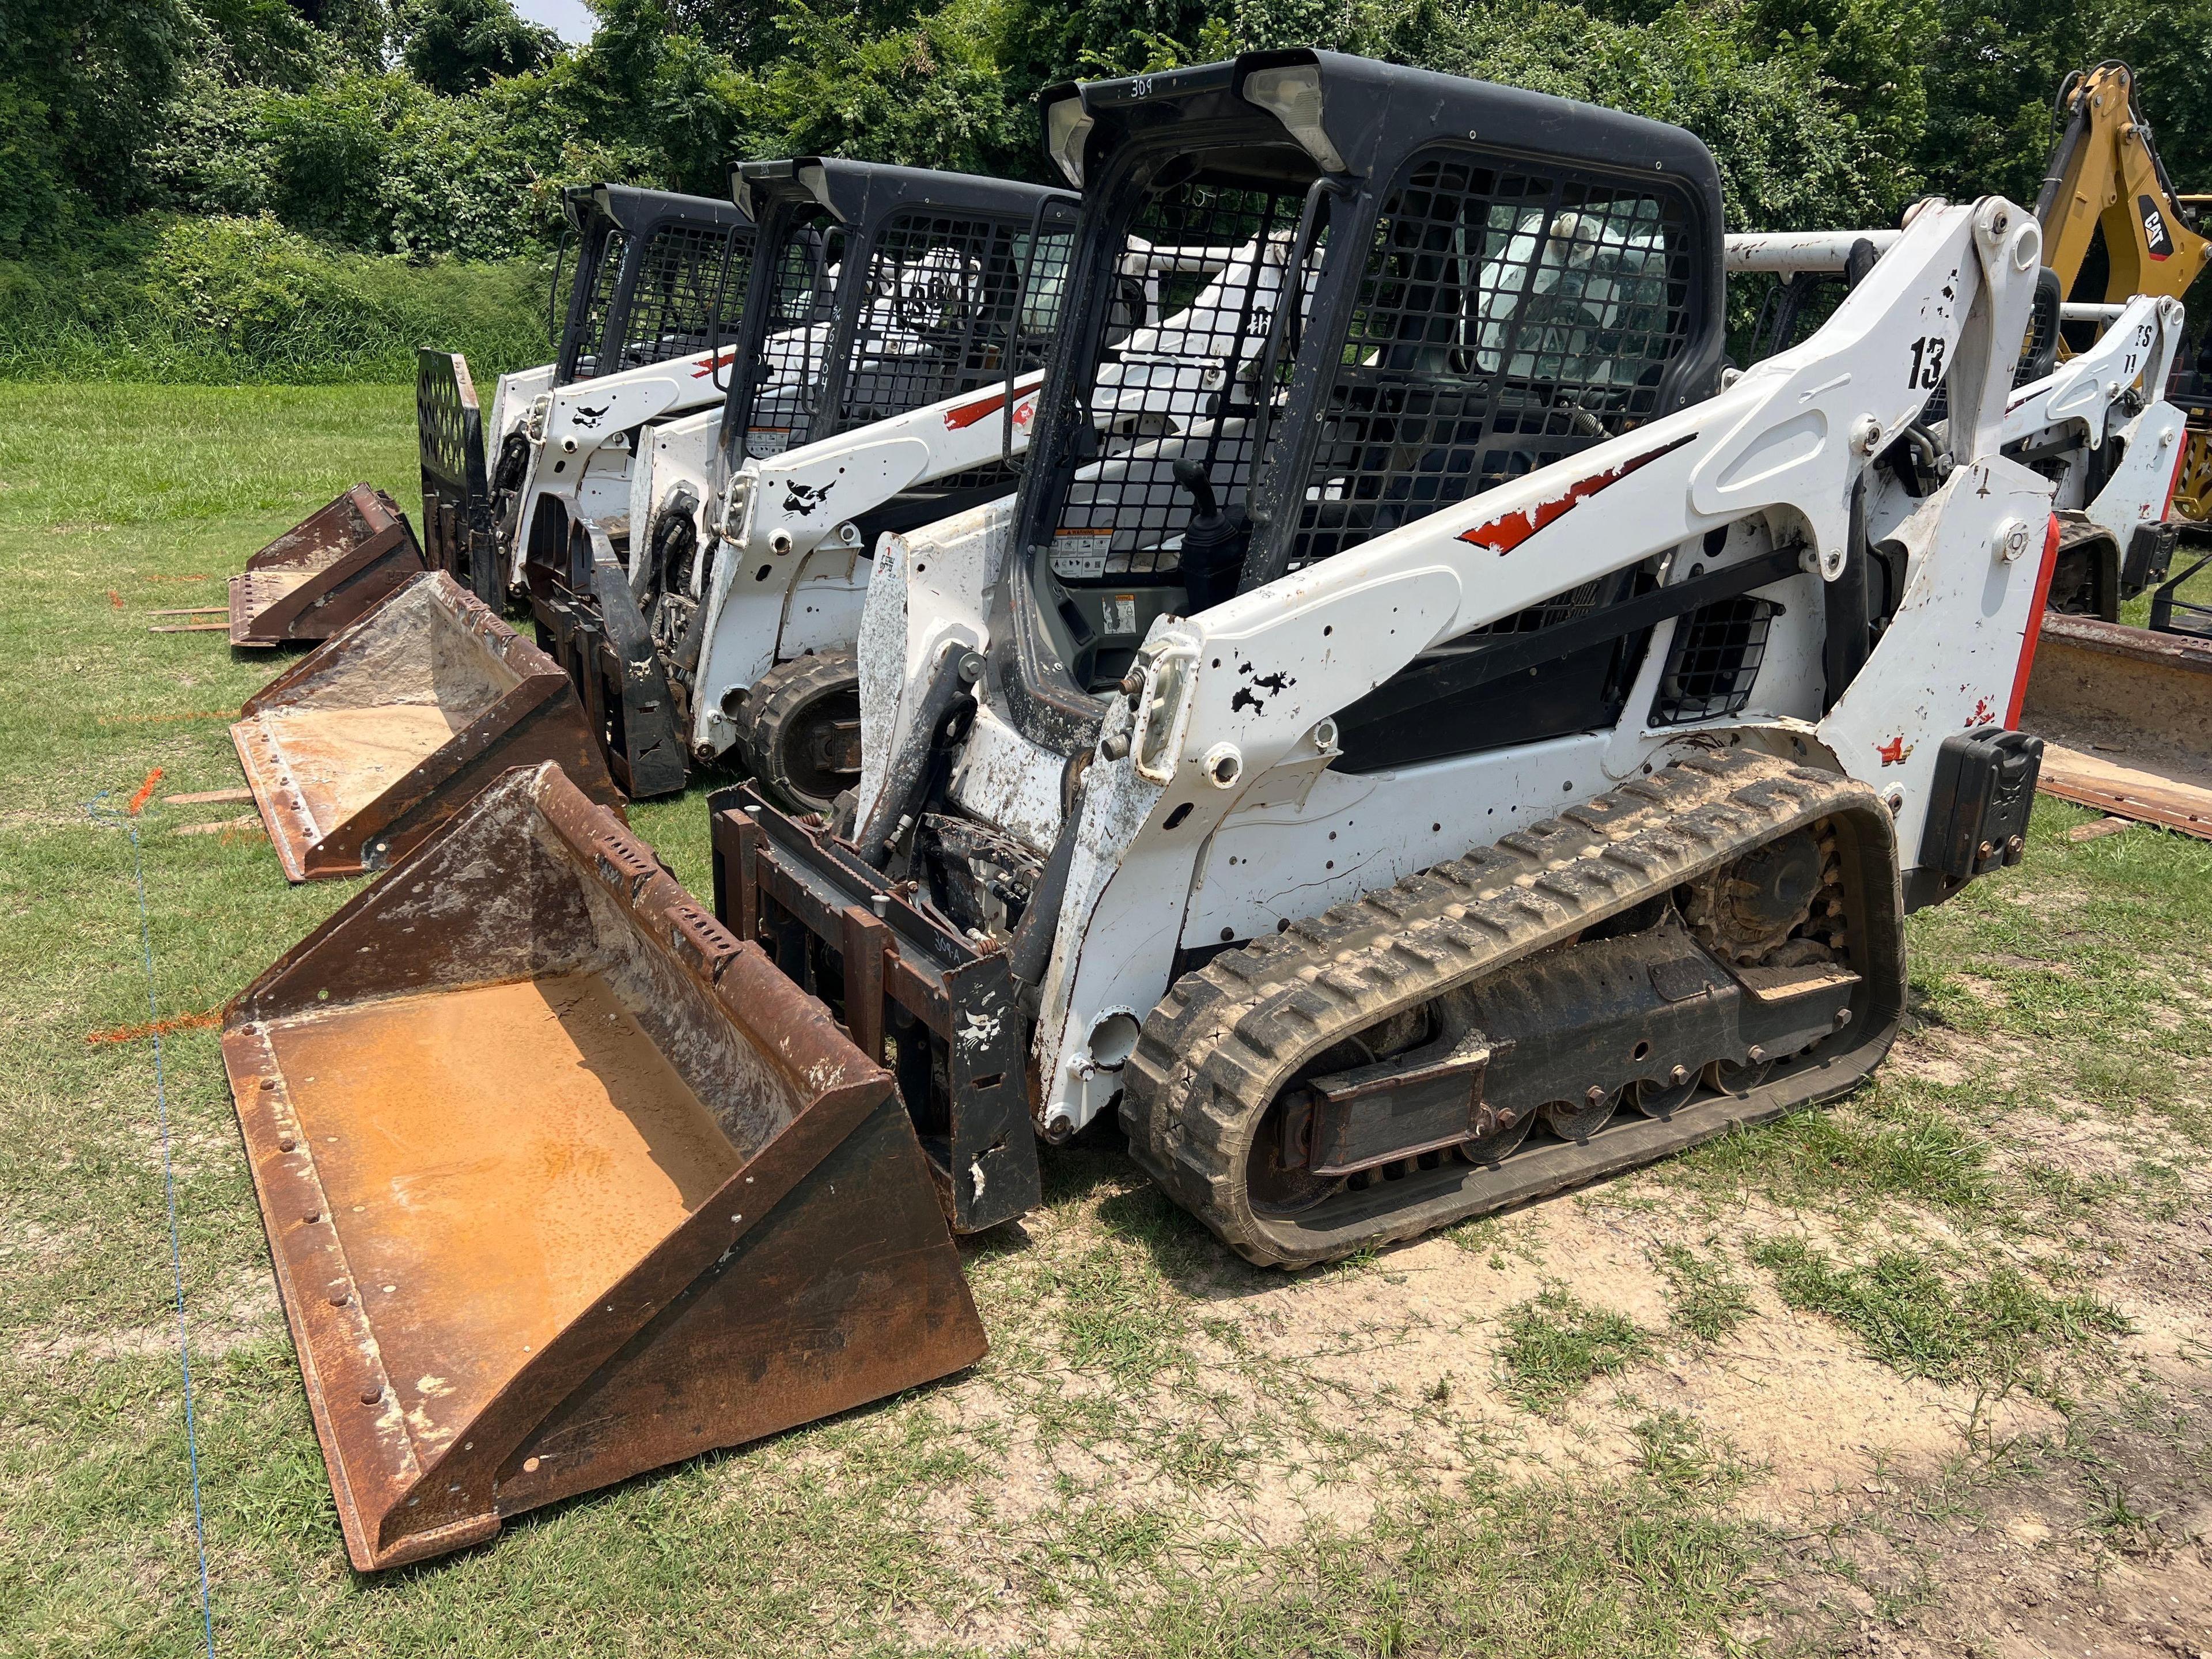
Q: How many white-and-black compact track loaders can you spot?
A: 4